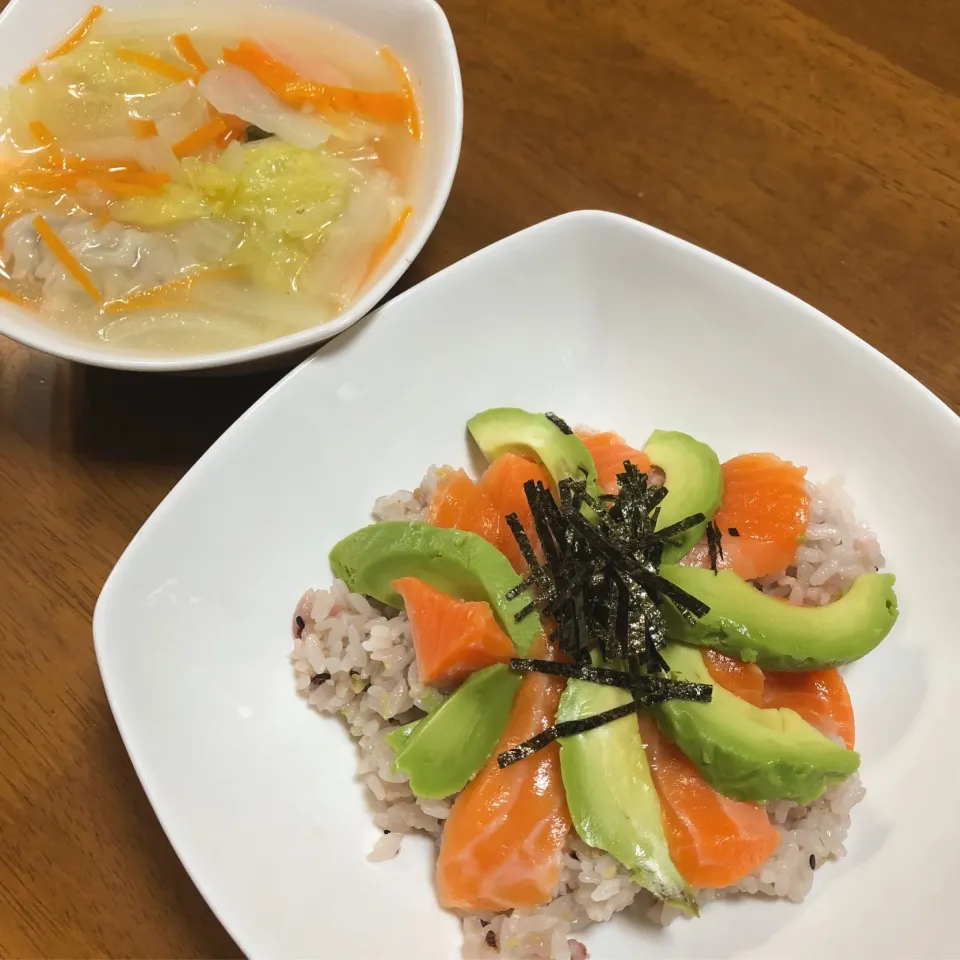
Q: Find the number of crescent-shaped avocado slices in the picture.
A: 7